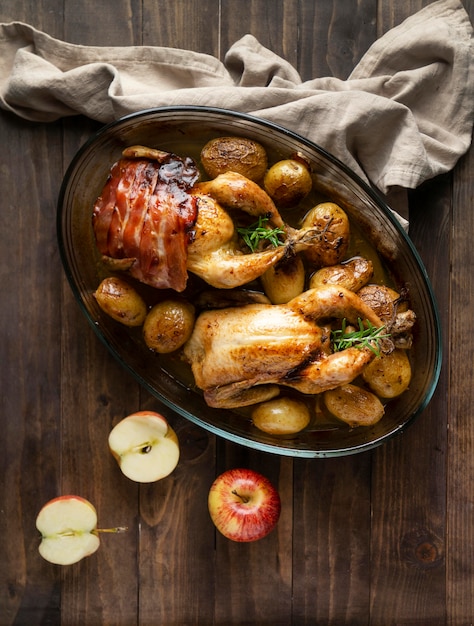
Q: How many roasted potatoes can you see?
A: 11